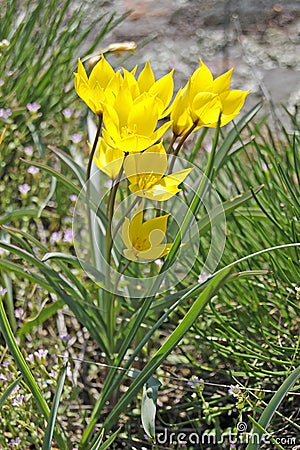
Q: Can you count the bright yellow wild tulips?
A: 8